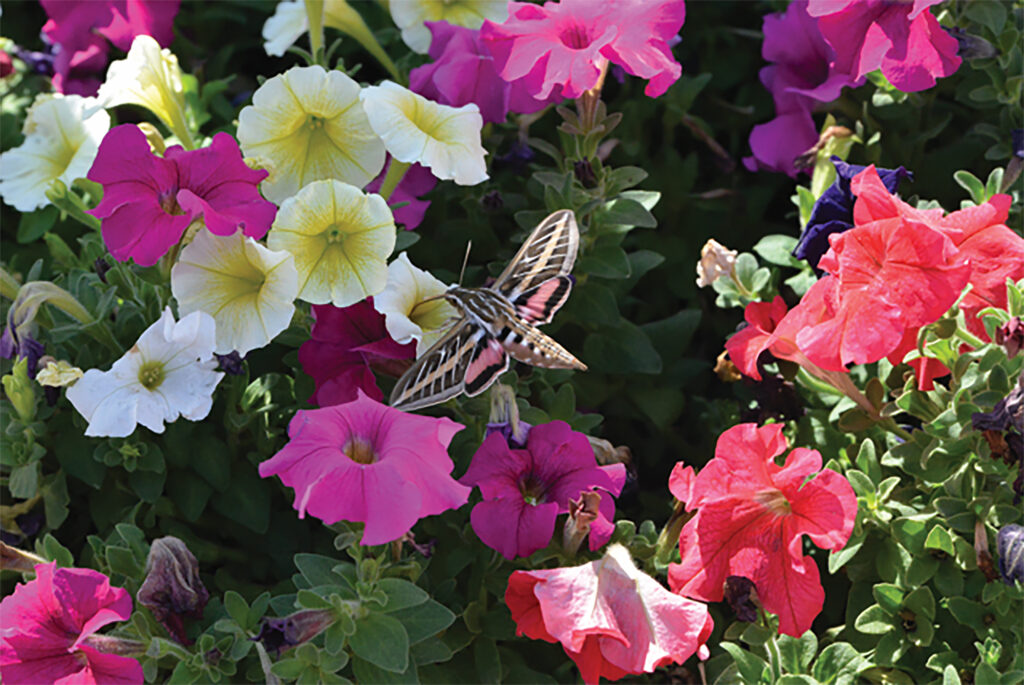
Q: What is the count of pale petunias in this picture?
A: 10